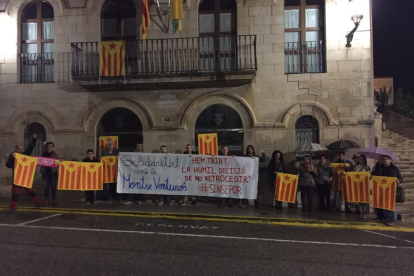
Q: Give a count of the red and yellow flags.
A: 12